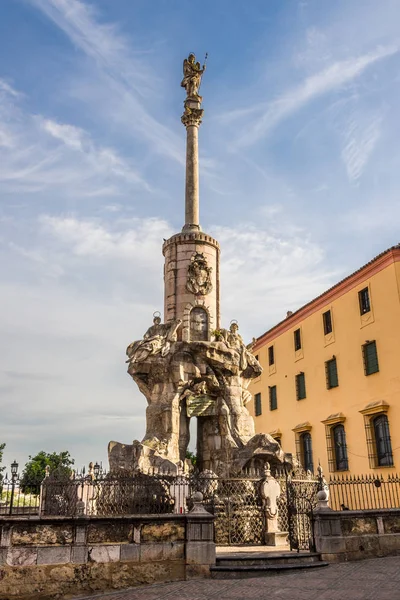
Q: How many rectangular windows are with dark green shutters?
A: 5